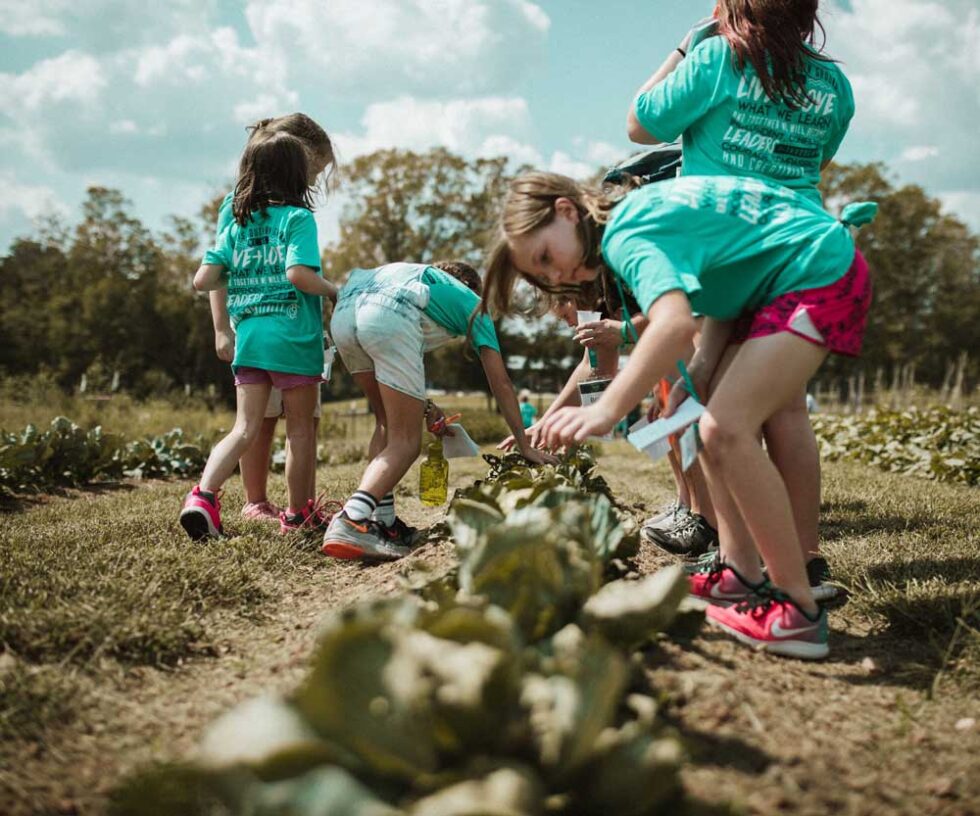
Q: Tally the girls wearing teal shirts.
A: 5